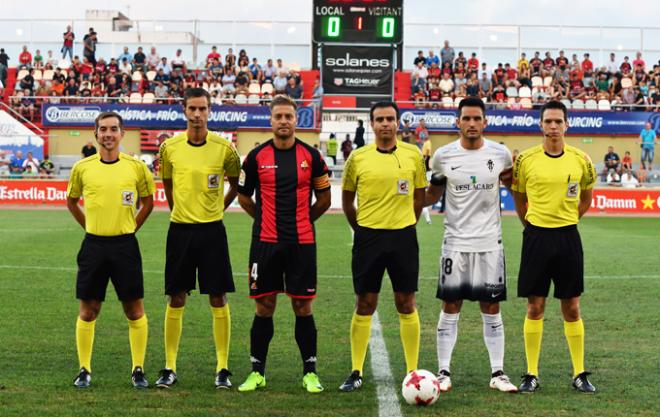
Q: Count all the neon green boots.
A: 2